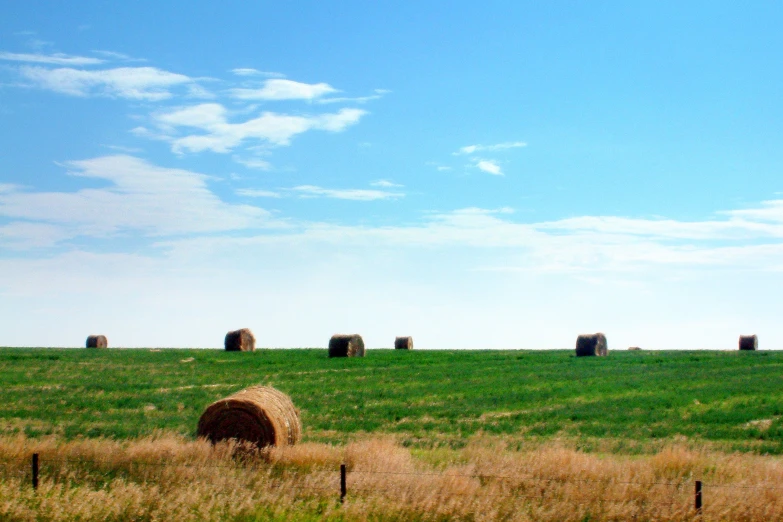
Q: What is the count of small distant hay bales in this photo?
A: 6